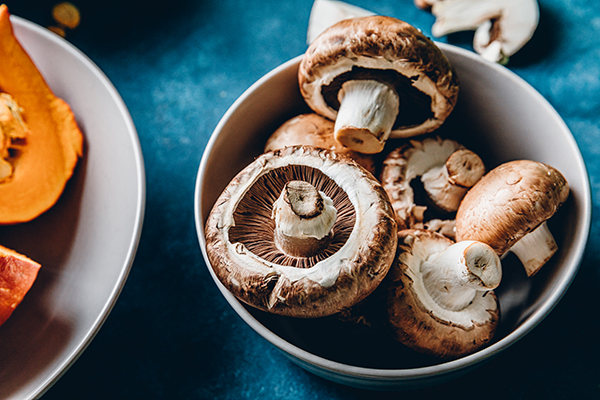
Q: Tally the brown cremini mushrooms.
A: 6